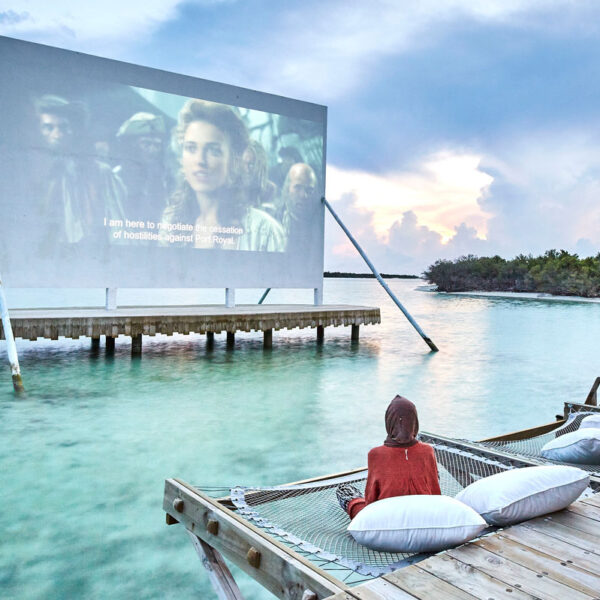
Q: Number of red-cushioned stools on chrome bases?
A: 0